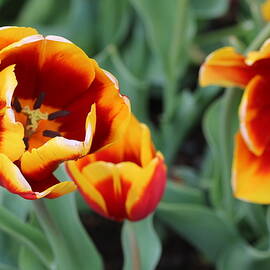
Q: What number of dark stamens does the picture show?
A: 5